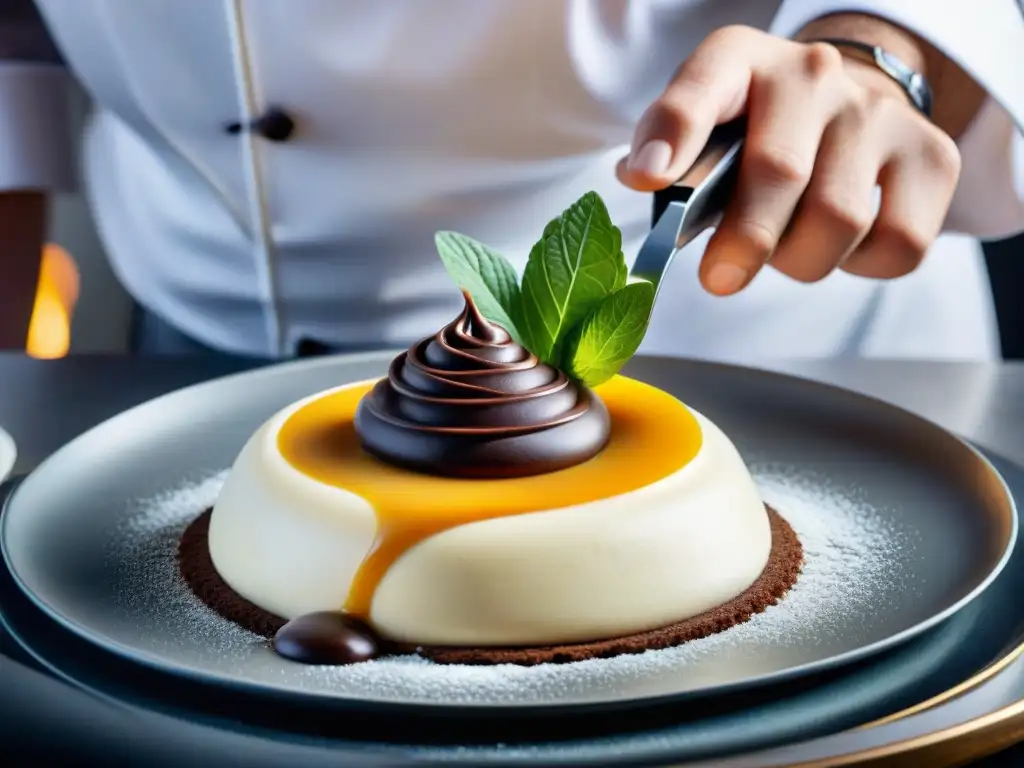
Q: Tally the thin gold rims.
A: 2